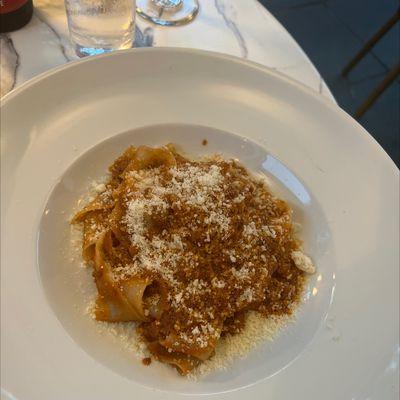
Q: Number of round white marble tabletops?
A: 1